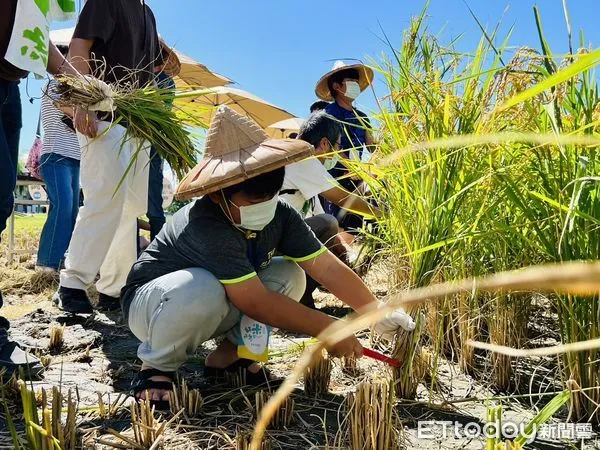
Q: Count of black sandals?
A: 2